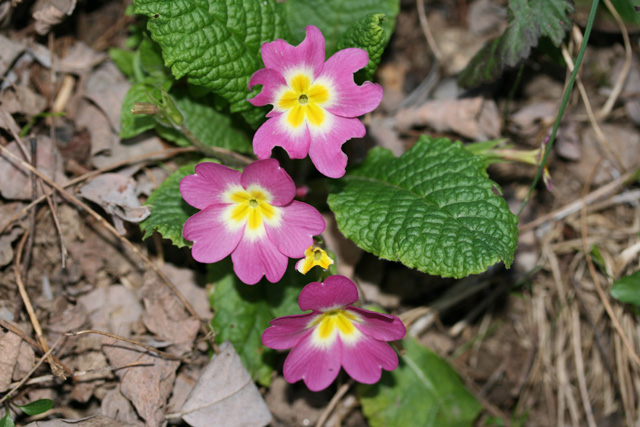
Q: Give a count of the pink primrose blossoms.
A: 3